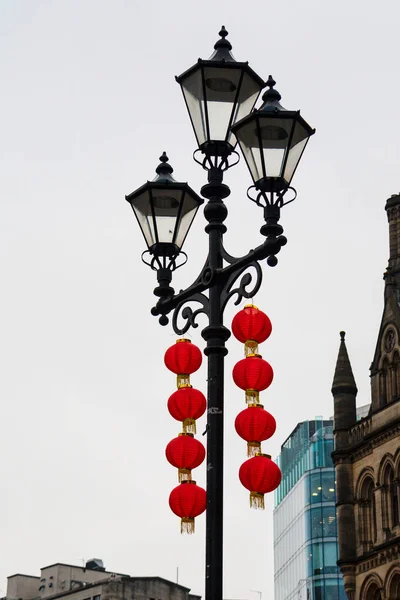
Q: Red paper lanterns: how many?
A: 8